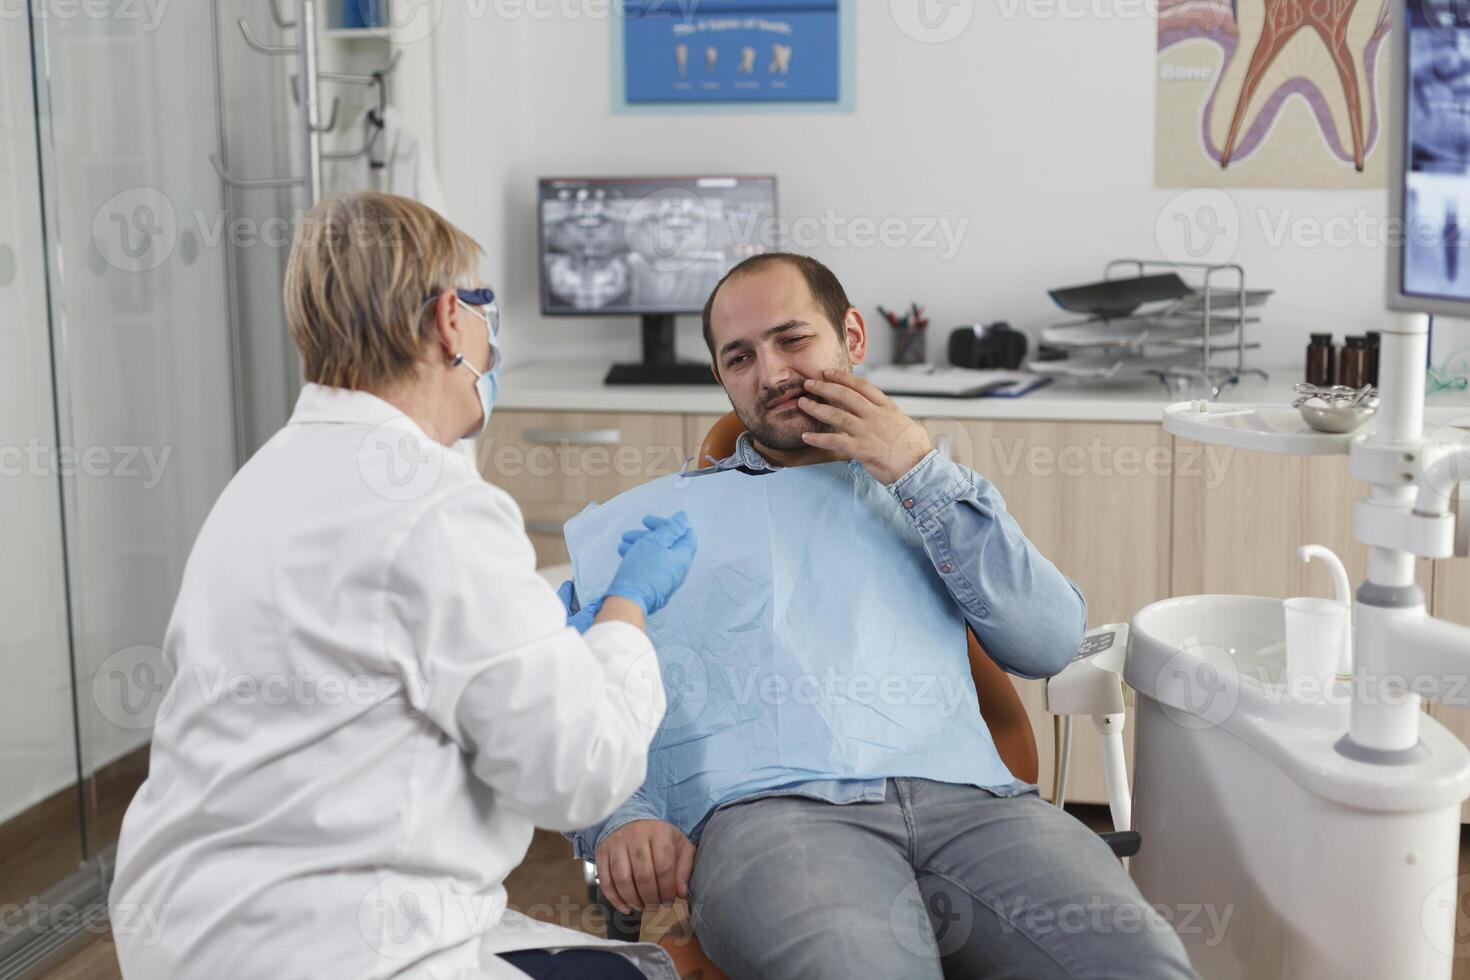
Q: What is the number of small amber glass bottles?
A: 3